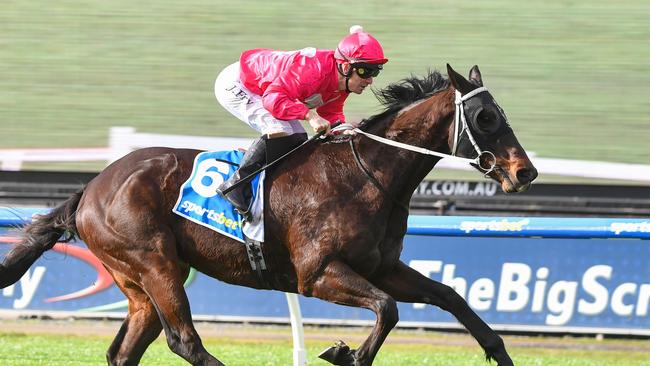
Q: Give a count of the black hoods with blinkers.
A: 1